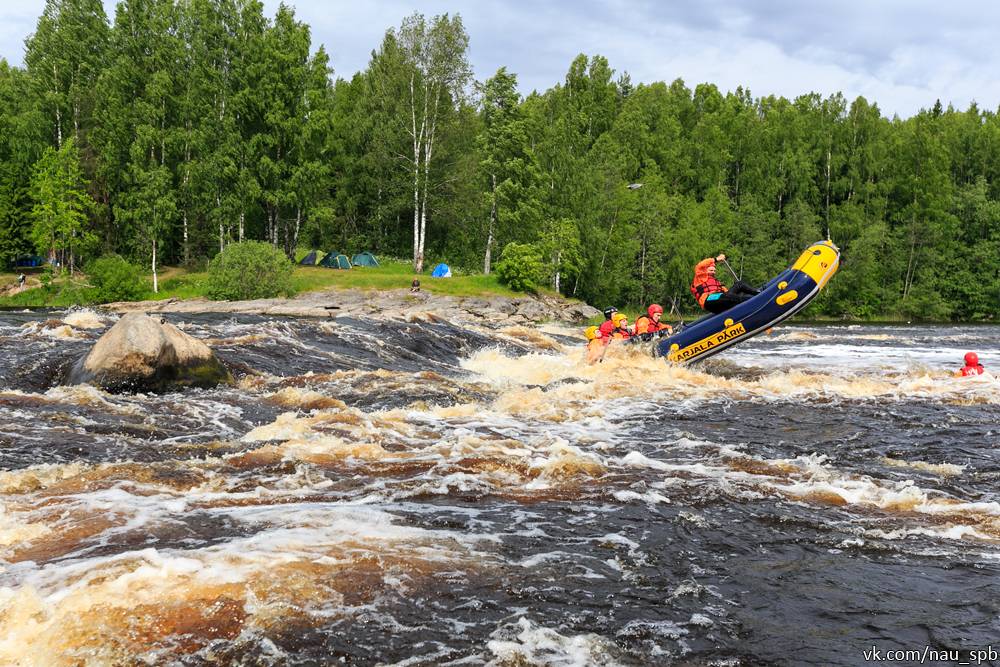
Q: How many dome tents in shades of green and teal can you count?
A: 3